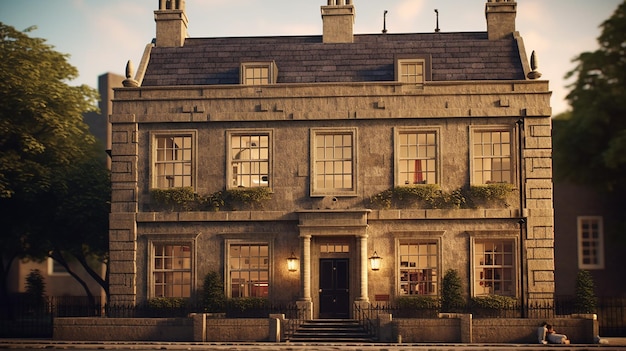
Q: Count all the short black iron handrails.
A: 2